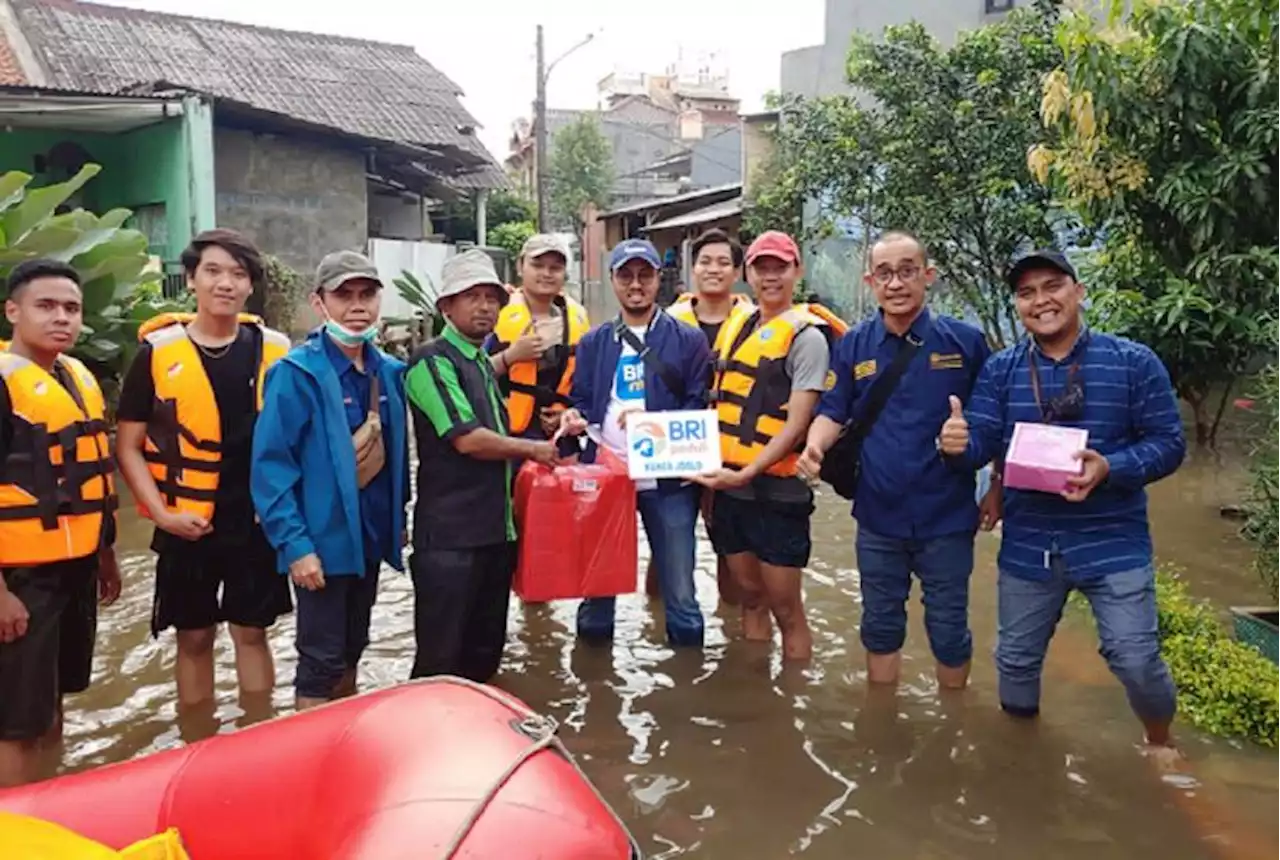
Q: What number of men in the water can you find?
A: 10